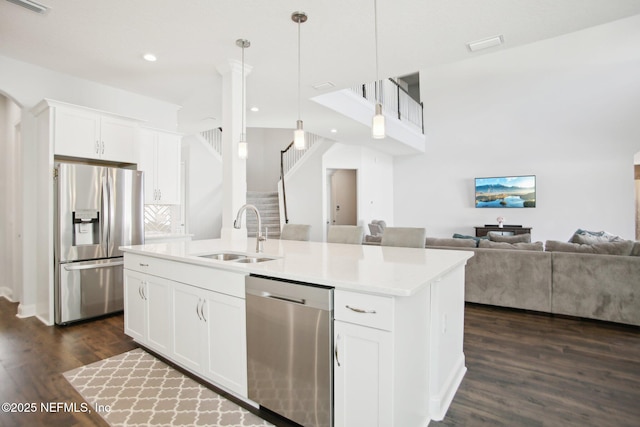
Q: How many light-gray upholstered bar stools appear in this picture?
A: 3